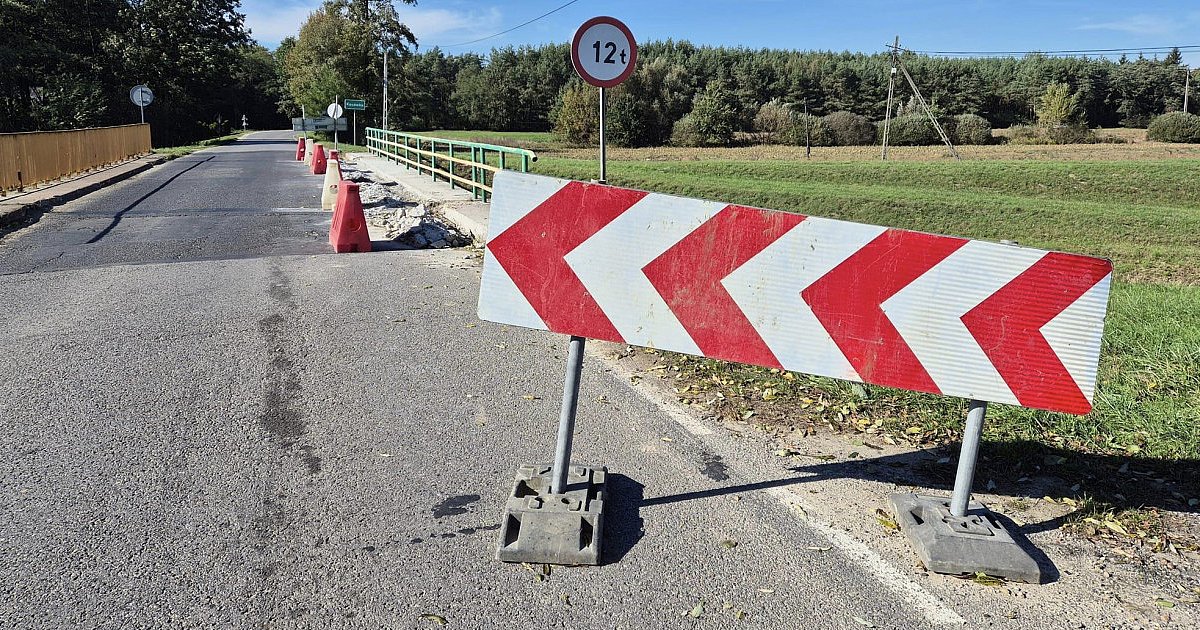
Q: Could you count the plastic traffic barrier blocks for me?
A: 6